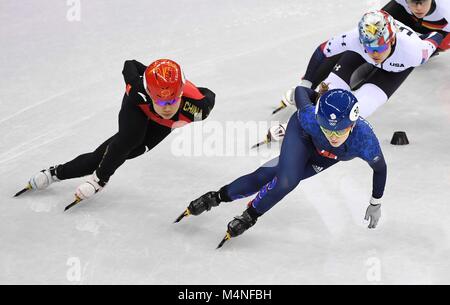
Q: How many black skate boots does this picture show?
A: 2